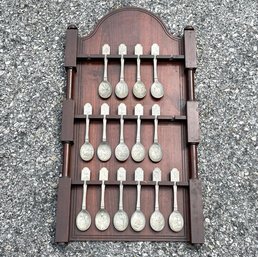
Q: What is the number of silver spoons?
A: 15